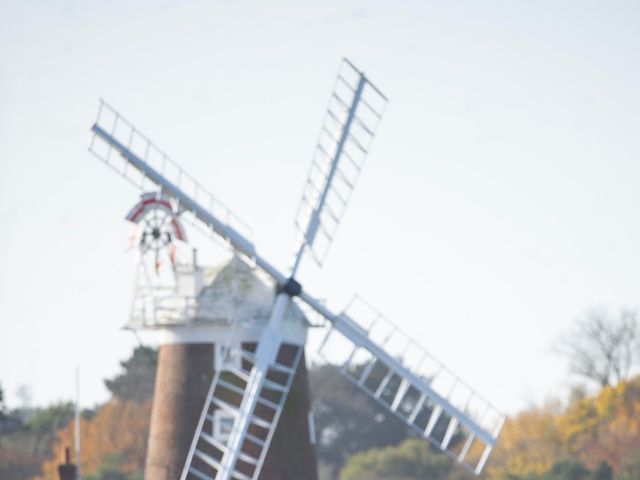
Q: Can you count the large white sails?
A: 4